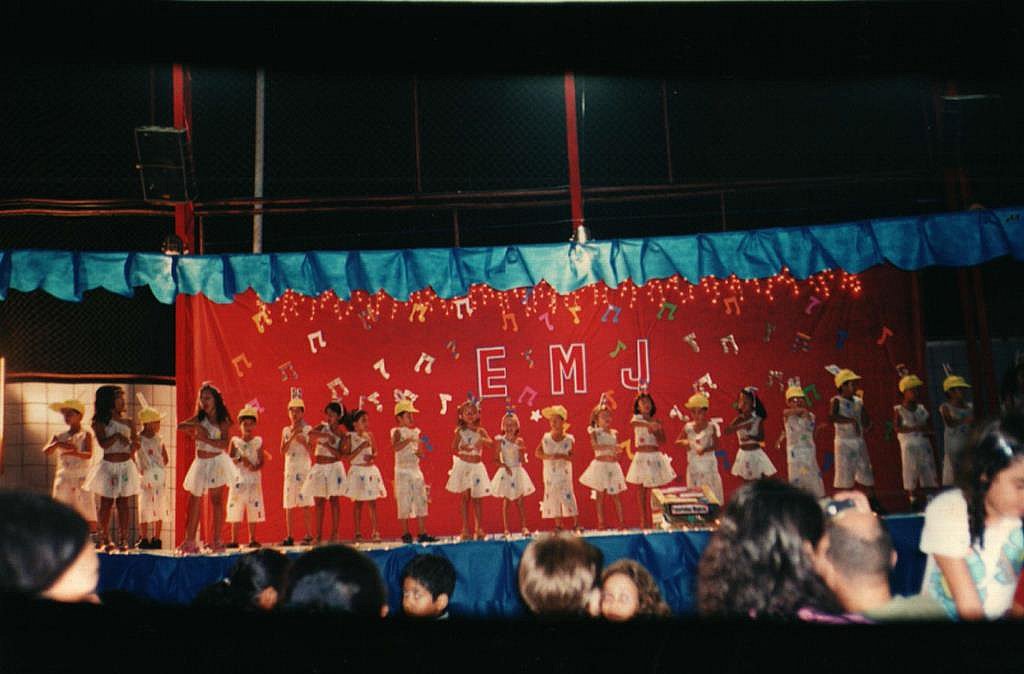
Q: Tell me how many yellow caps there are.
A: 11